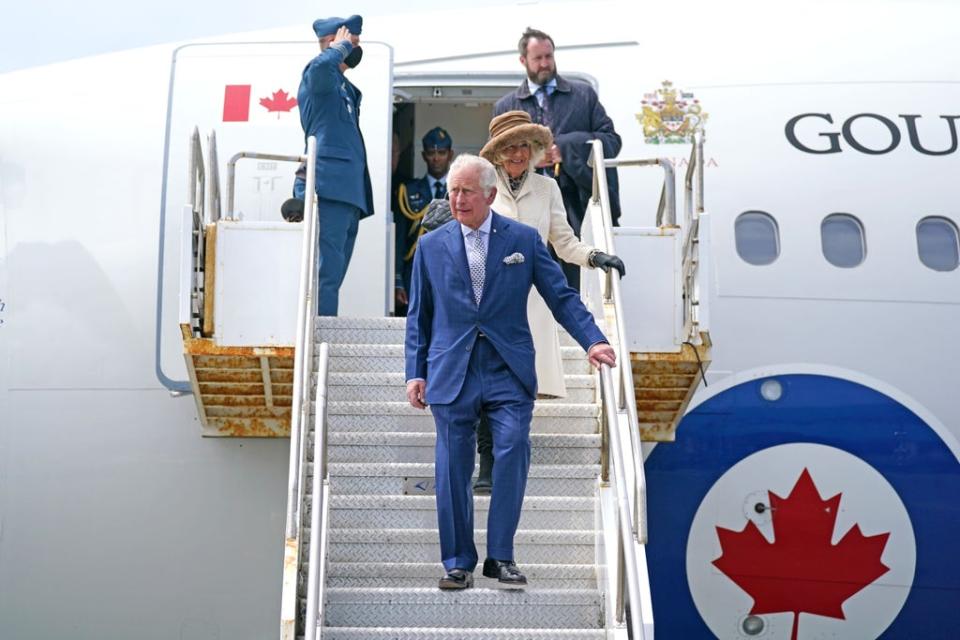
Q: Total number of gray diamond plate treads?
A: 11